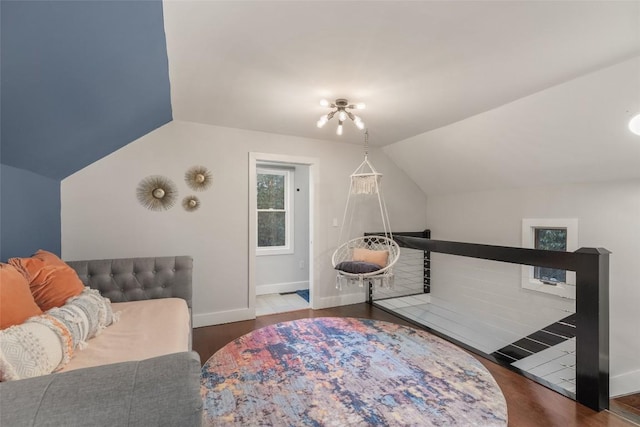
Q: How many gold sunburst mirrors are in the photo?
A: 3